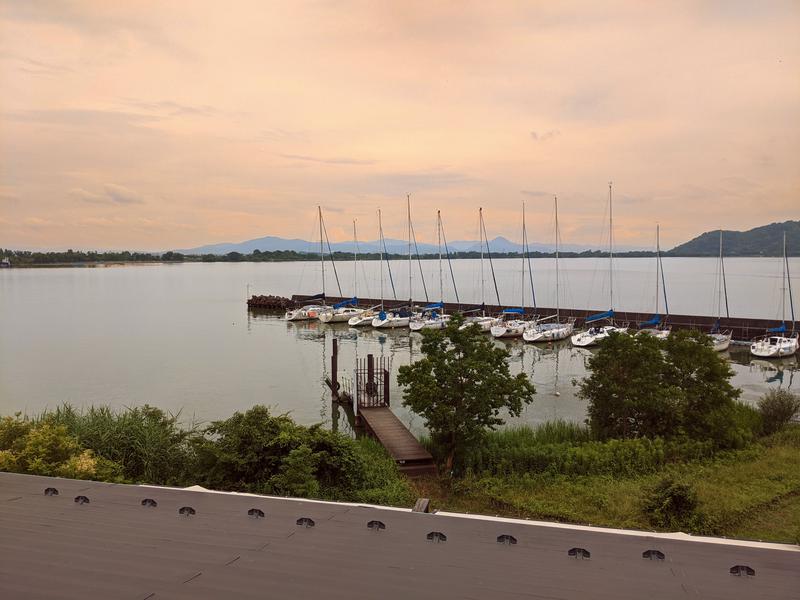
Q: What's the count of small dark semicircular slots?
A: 12